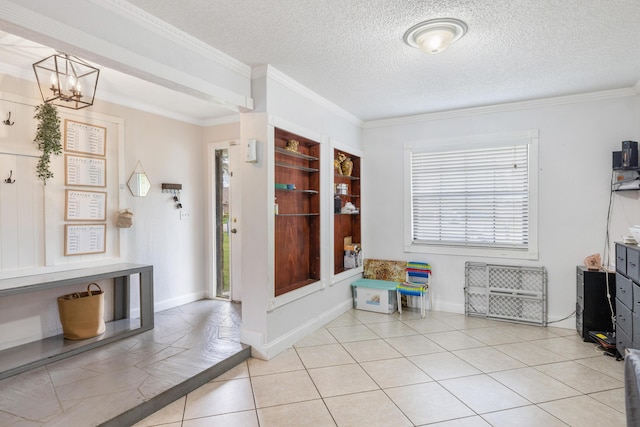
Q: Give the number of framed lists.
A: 4